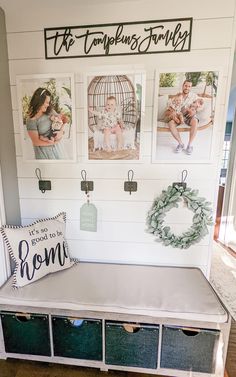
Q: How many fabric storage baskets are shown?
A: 4